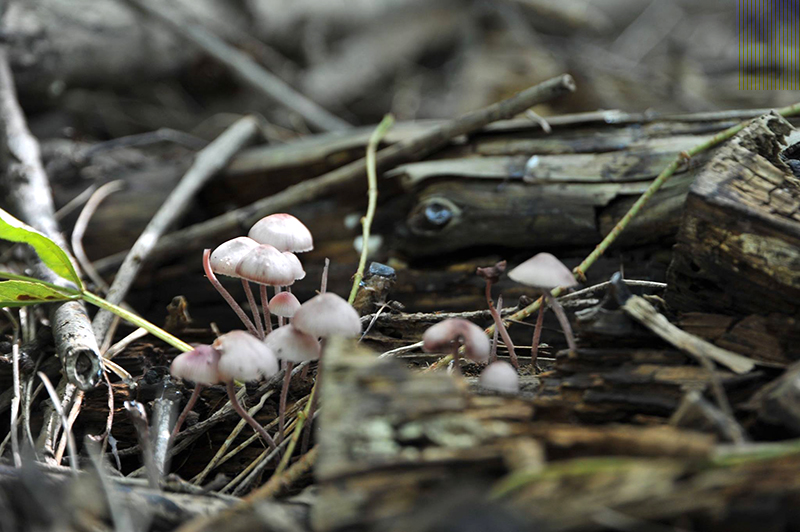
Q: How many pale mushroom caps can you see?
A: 12